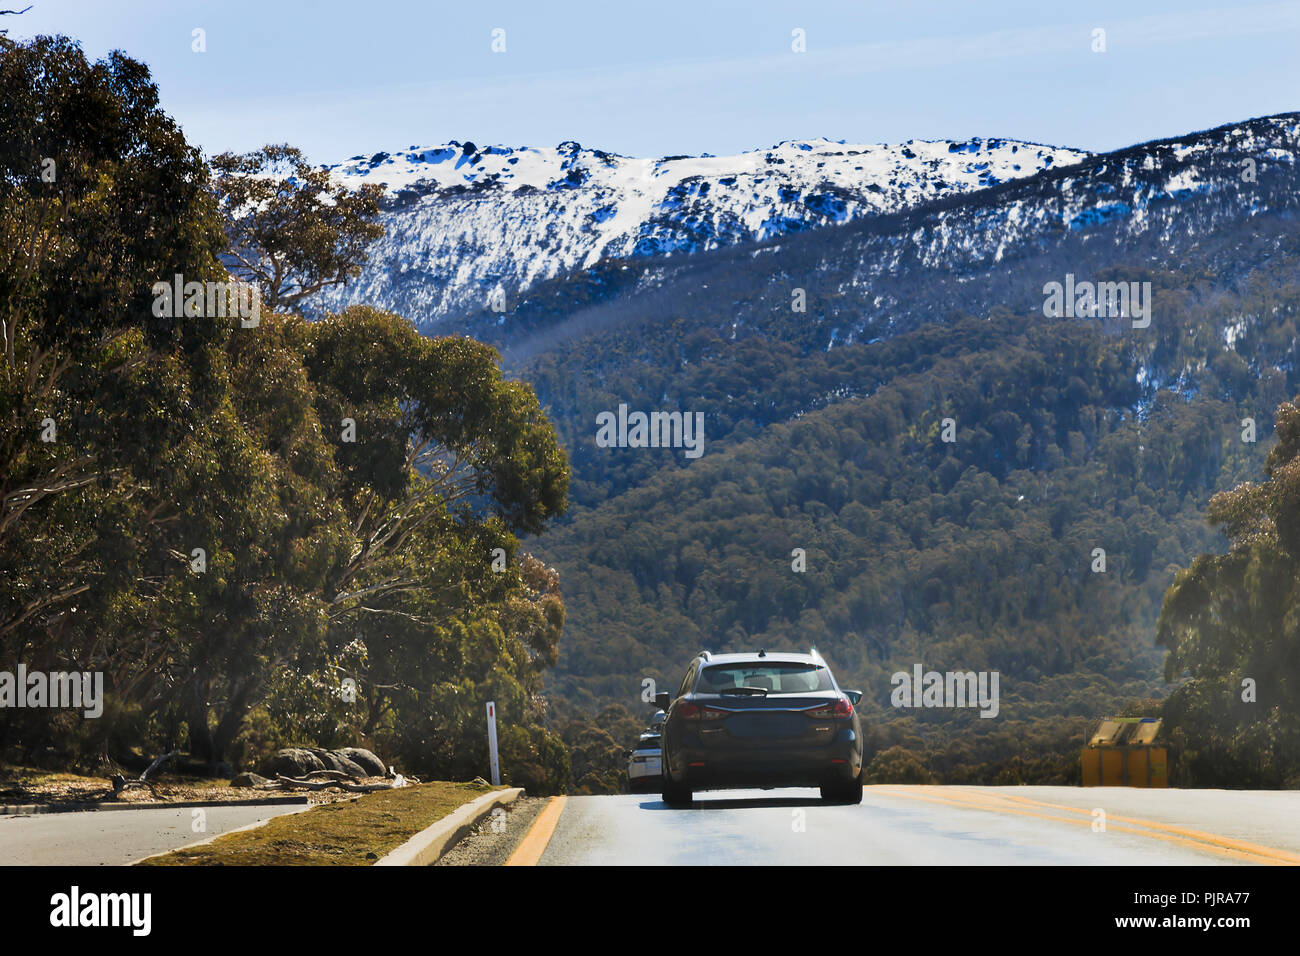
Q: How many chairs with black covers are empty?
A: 0